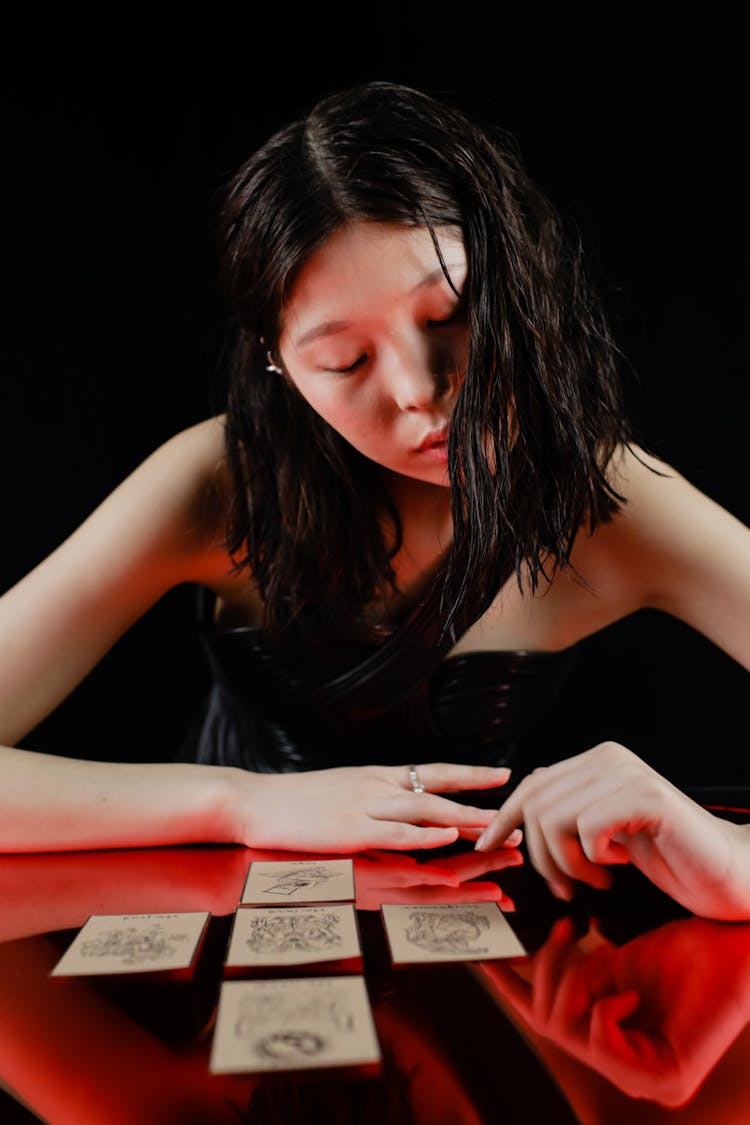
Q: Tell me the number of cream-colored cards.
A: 5